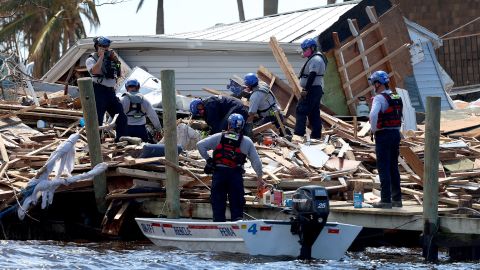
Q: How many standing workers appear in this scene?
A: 4